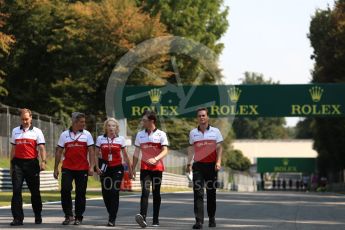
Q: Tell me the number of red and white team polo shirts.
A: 5